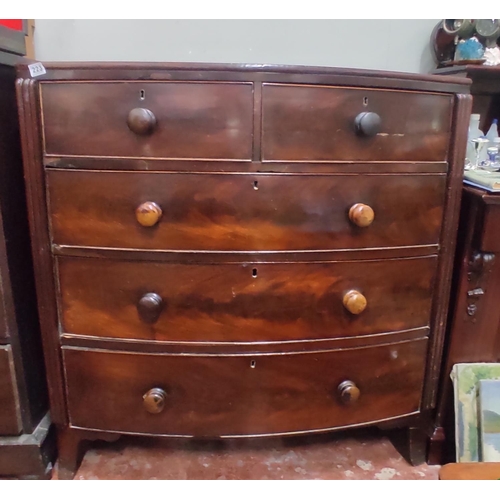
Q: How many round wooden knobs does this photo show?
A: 8